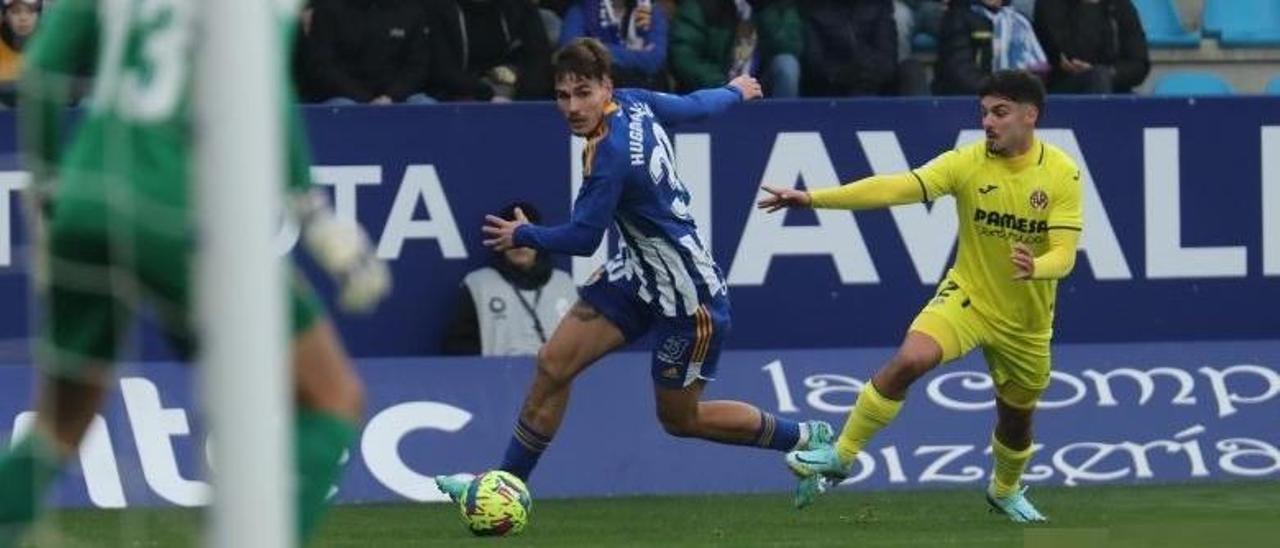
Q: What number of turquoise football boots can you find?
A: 4